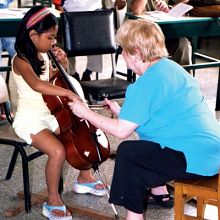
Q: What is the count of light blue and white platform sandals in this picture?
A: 2